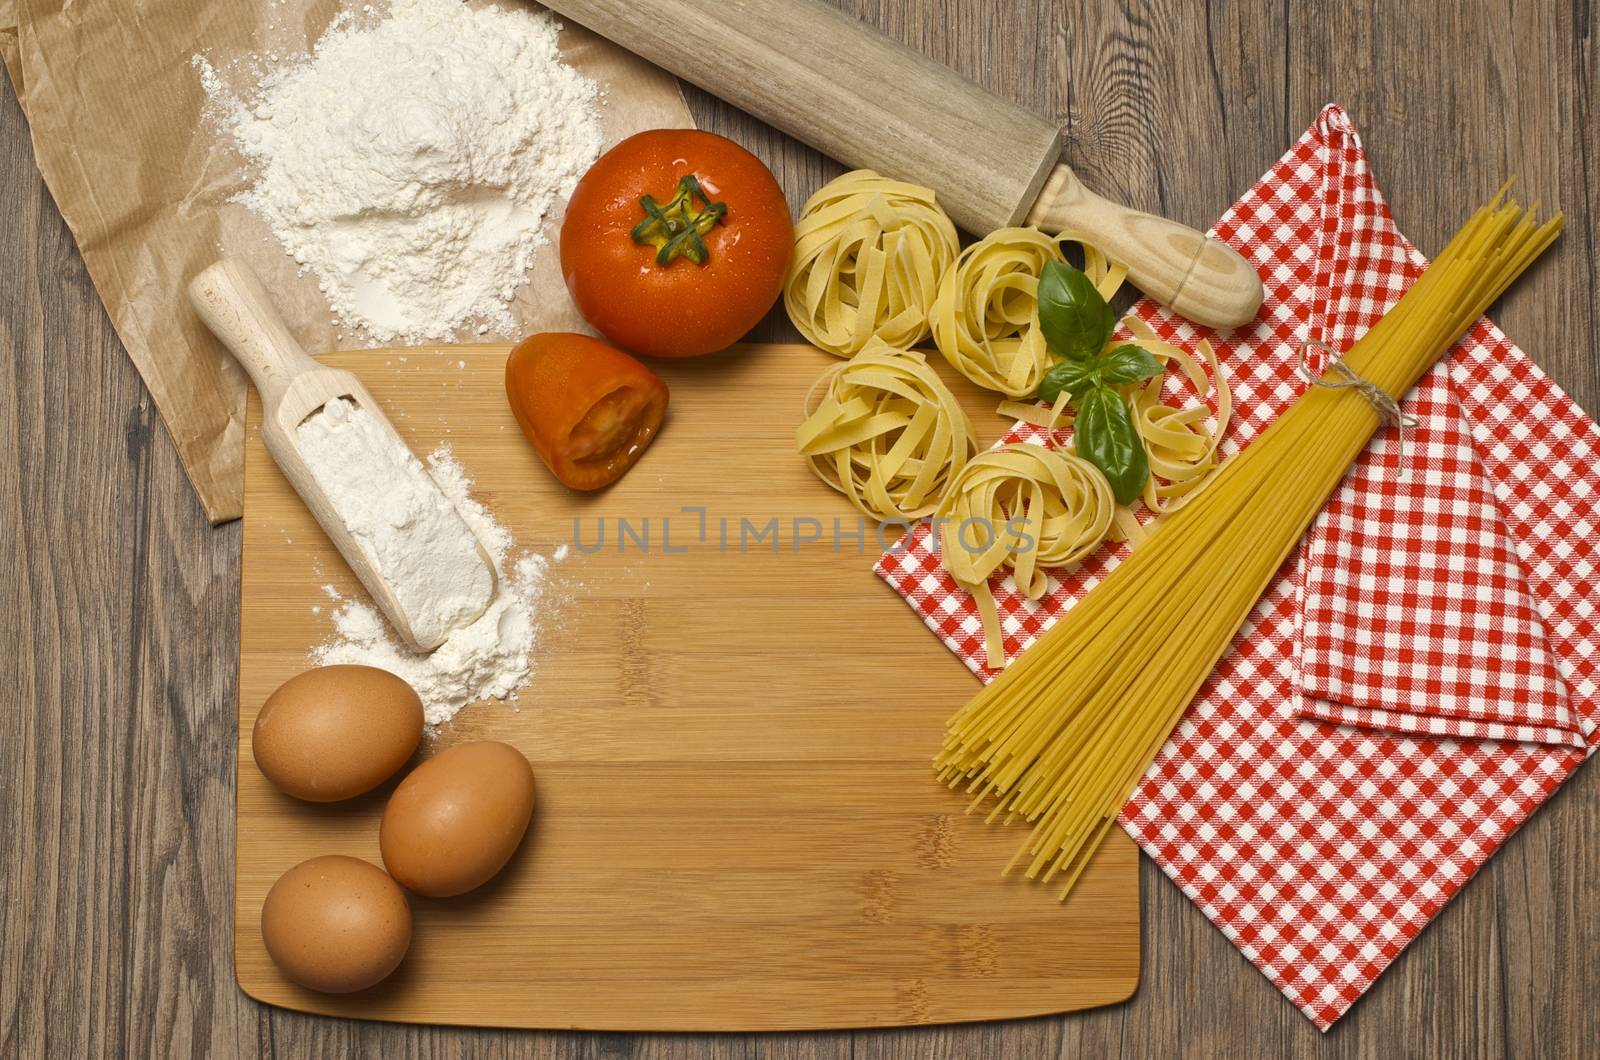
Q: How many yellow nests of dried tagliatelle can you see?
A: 5